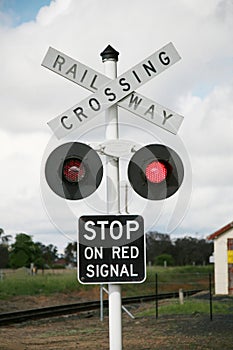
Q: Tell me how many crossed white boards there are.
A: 2